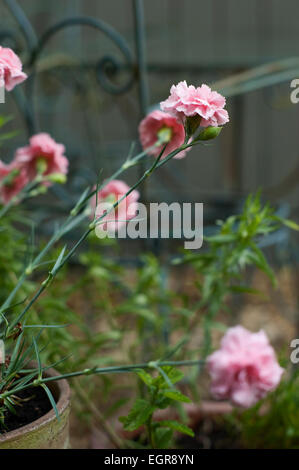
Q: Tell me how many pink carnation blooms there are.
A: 7